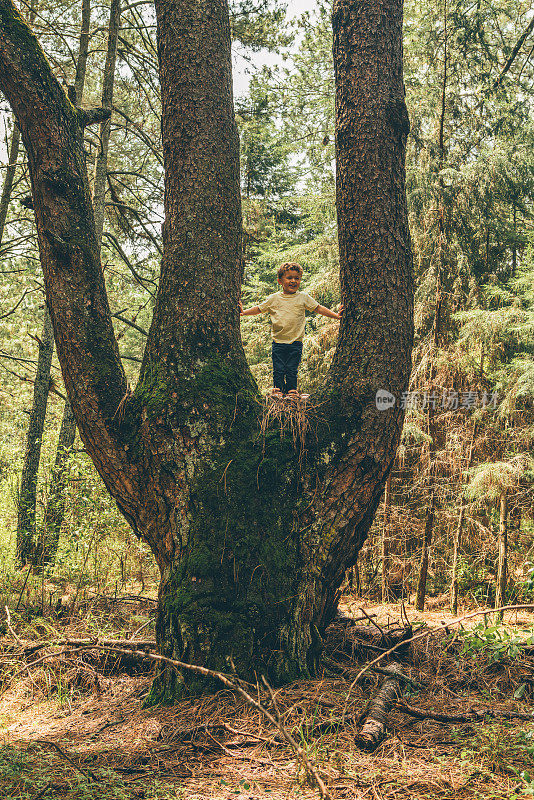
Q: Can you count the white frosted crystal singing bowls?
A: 0